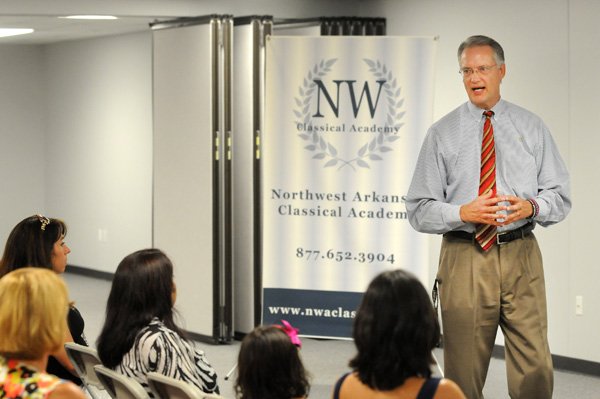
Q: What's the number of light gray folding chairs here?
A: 3